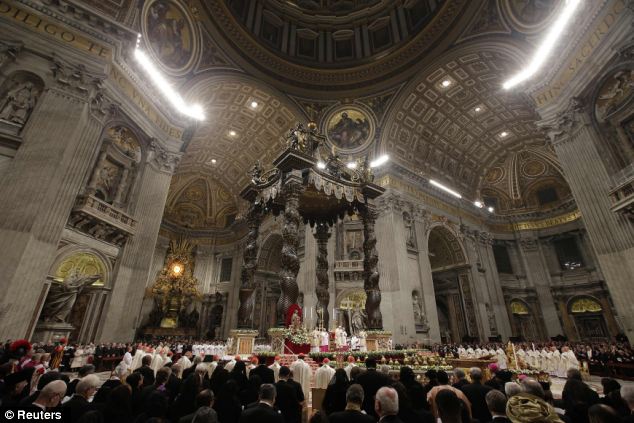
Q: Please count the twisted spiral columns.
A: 4